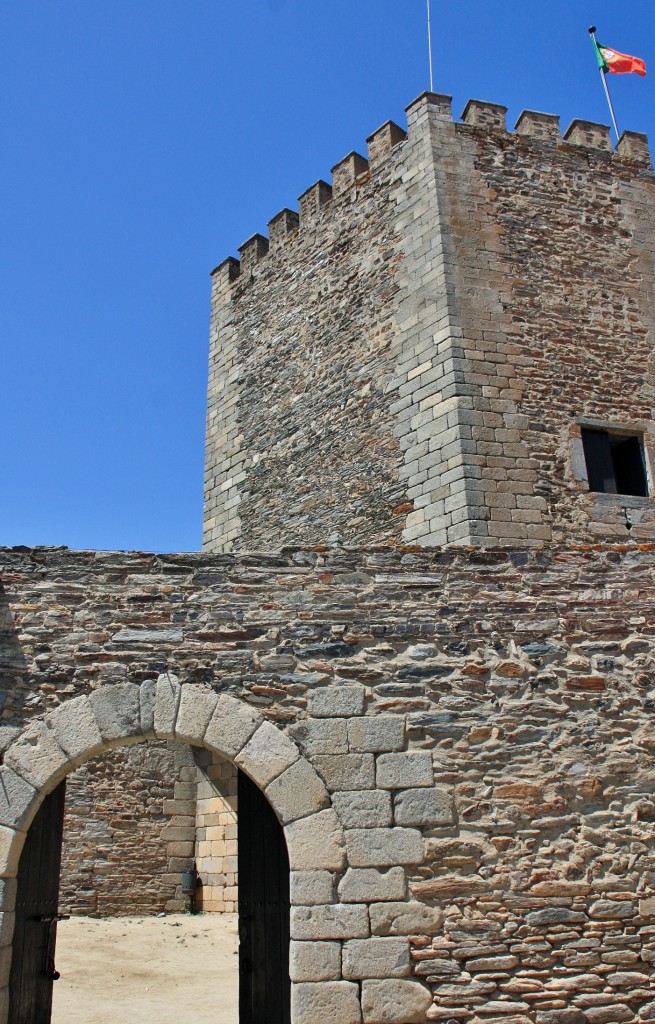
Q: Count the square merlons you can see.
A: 11